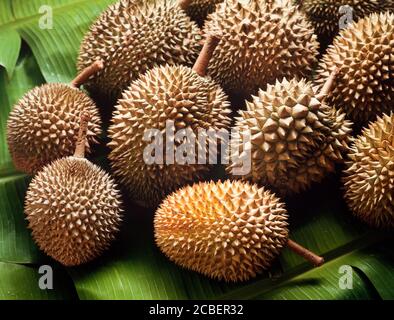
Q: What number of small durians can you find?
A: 2